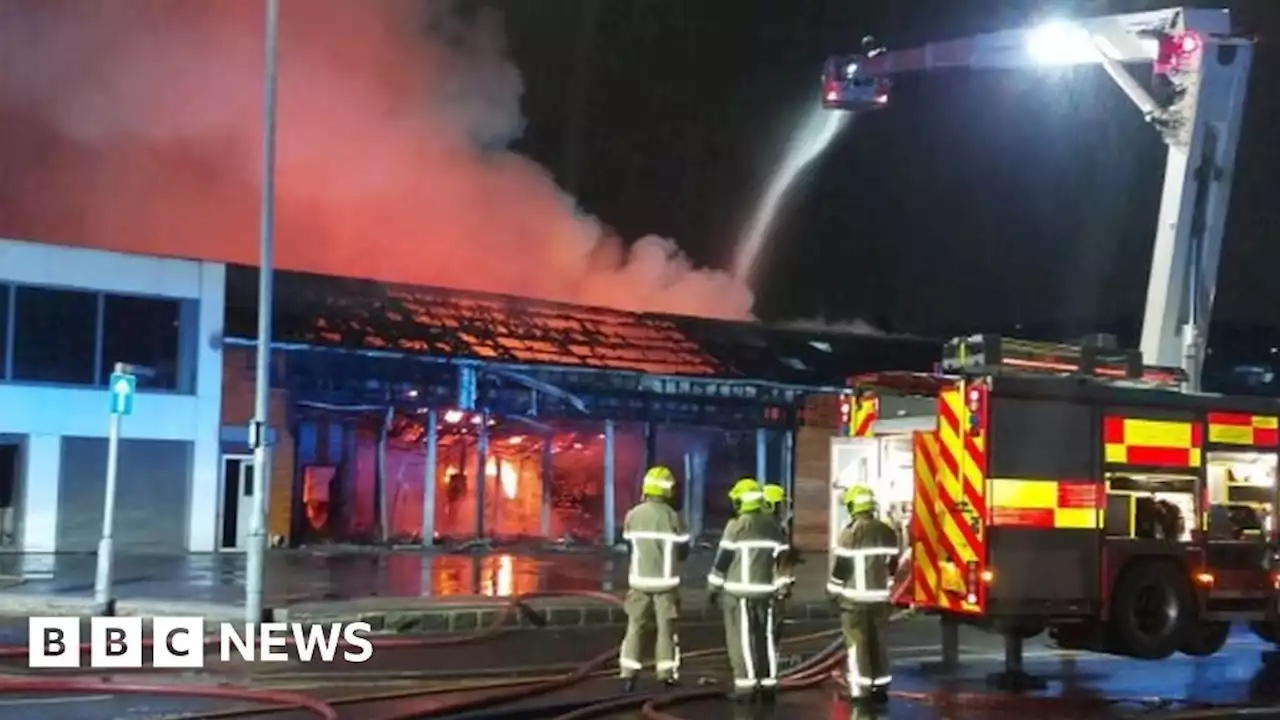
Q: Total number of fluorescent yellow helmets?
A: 4